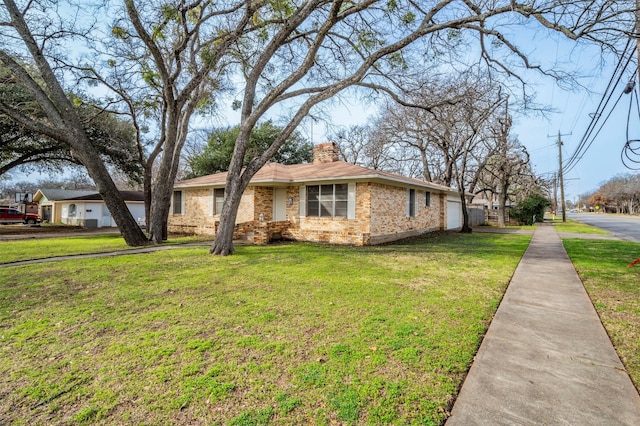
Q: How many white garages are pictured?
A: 1